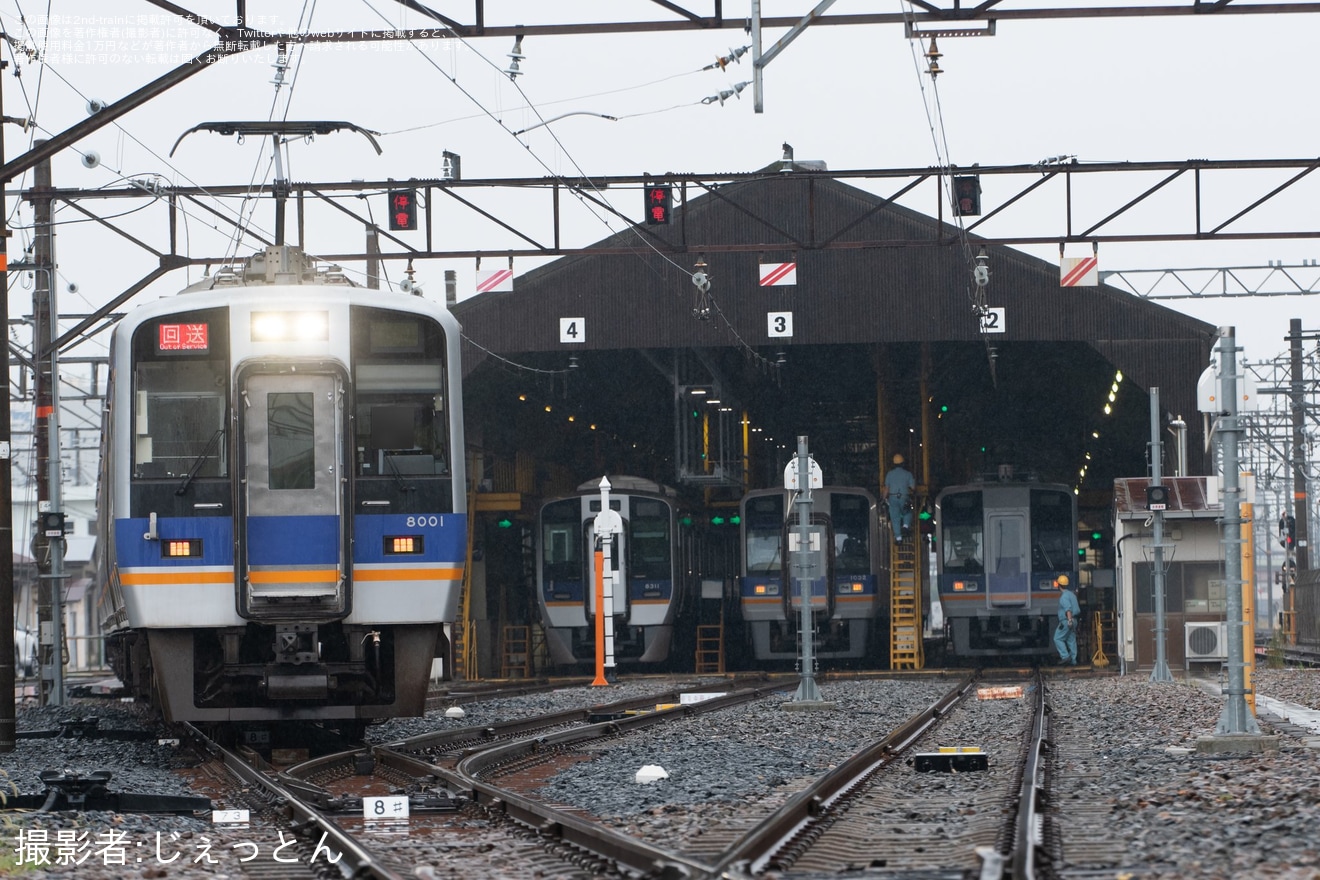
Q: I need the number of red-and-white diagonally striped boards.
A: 3